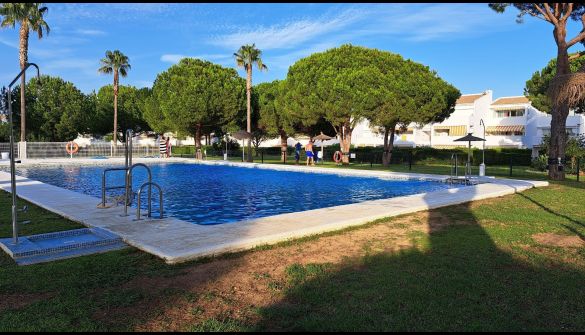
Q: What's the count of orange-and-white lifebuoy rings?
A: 2